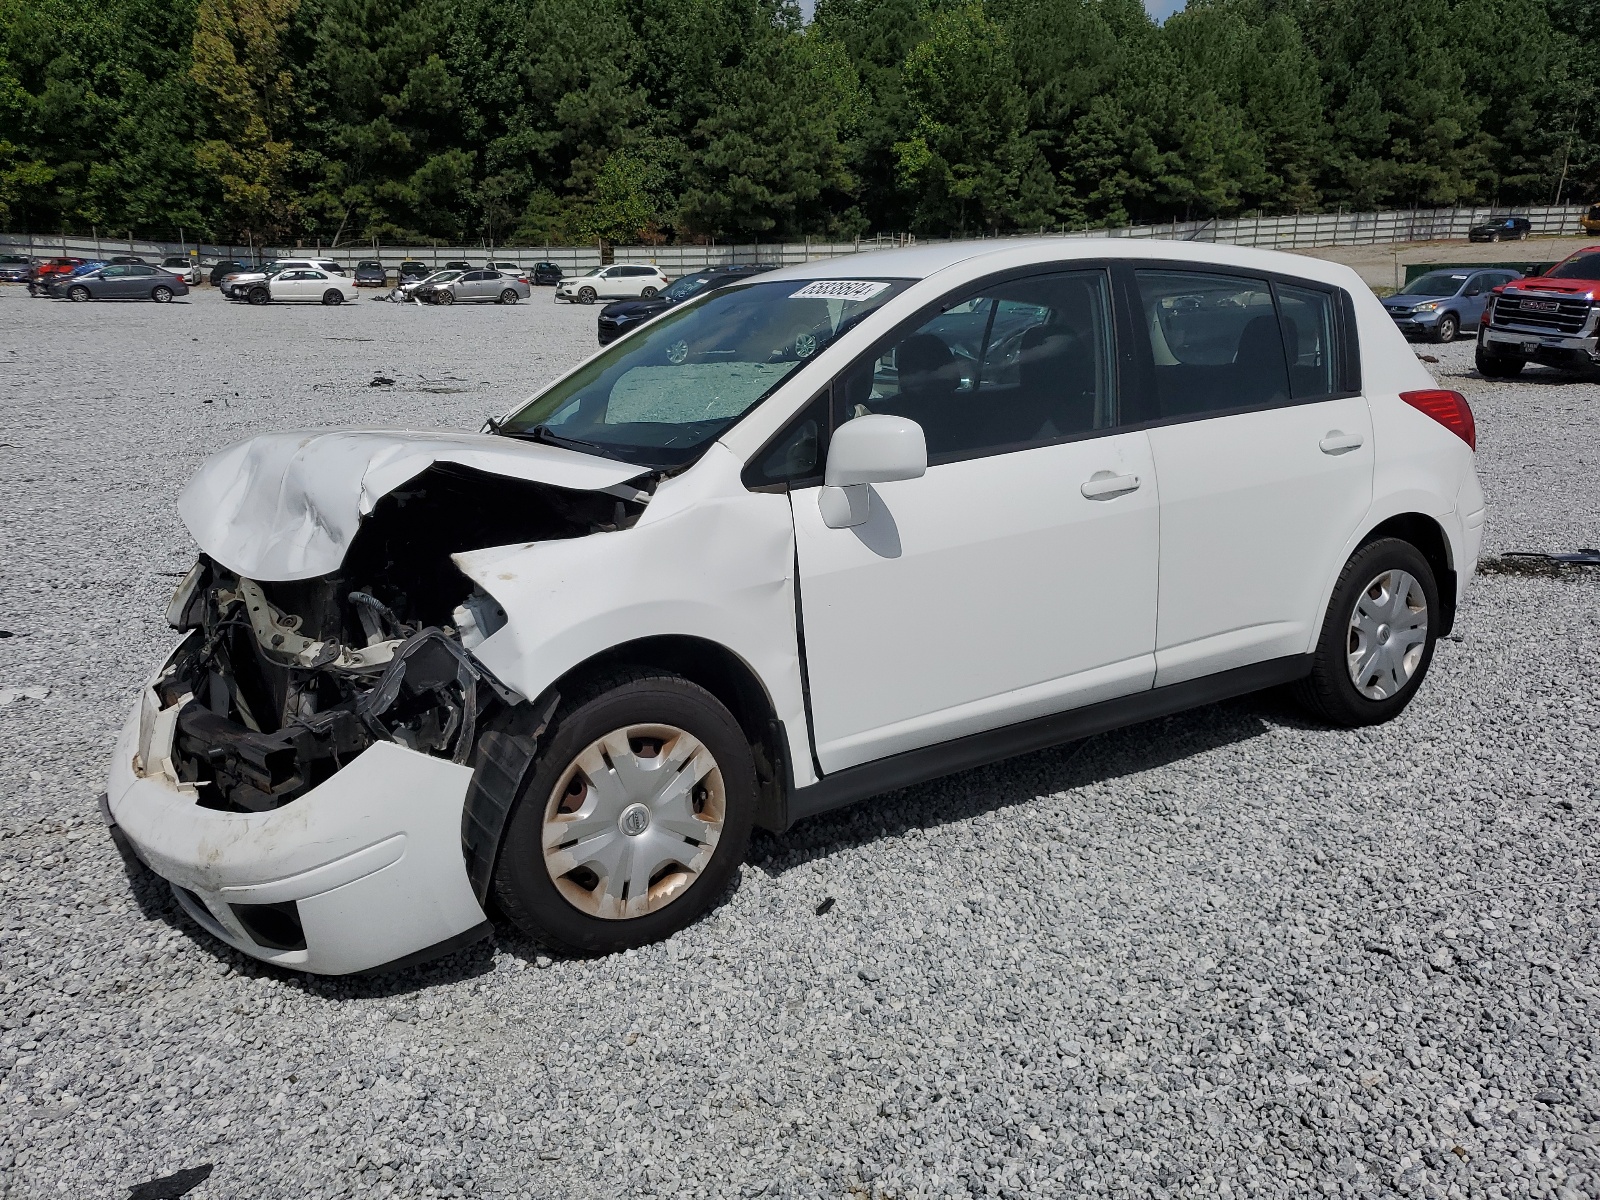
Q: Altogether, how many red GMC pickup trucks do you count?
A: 1